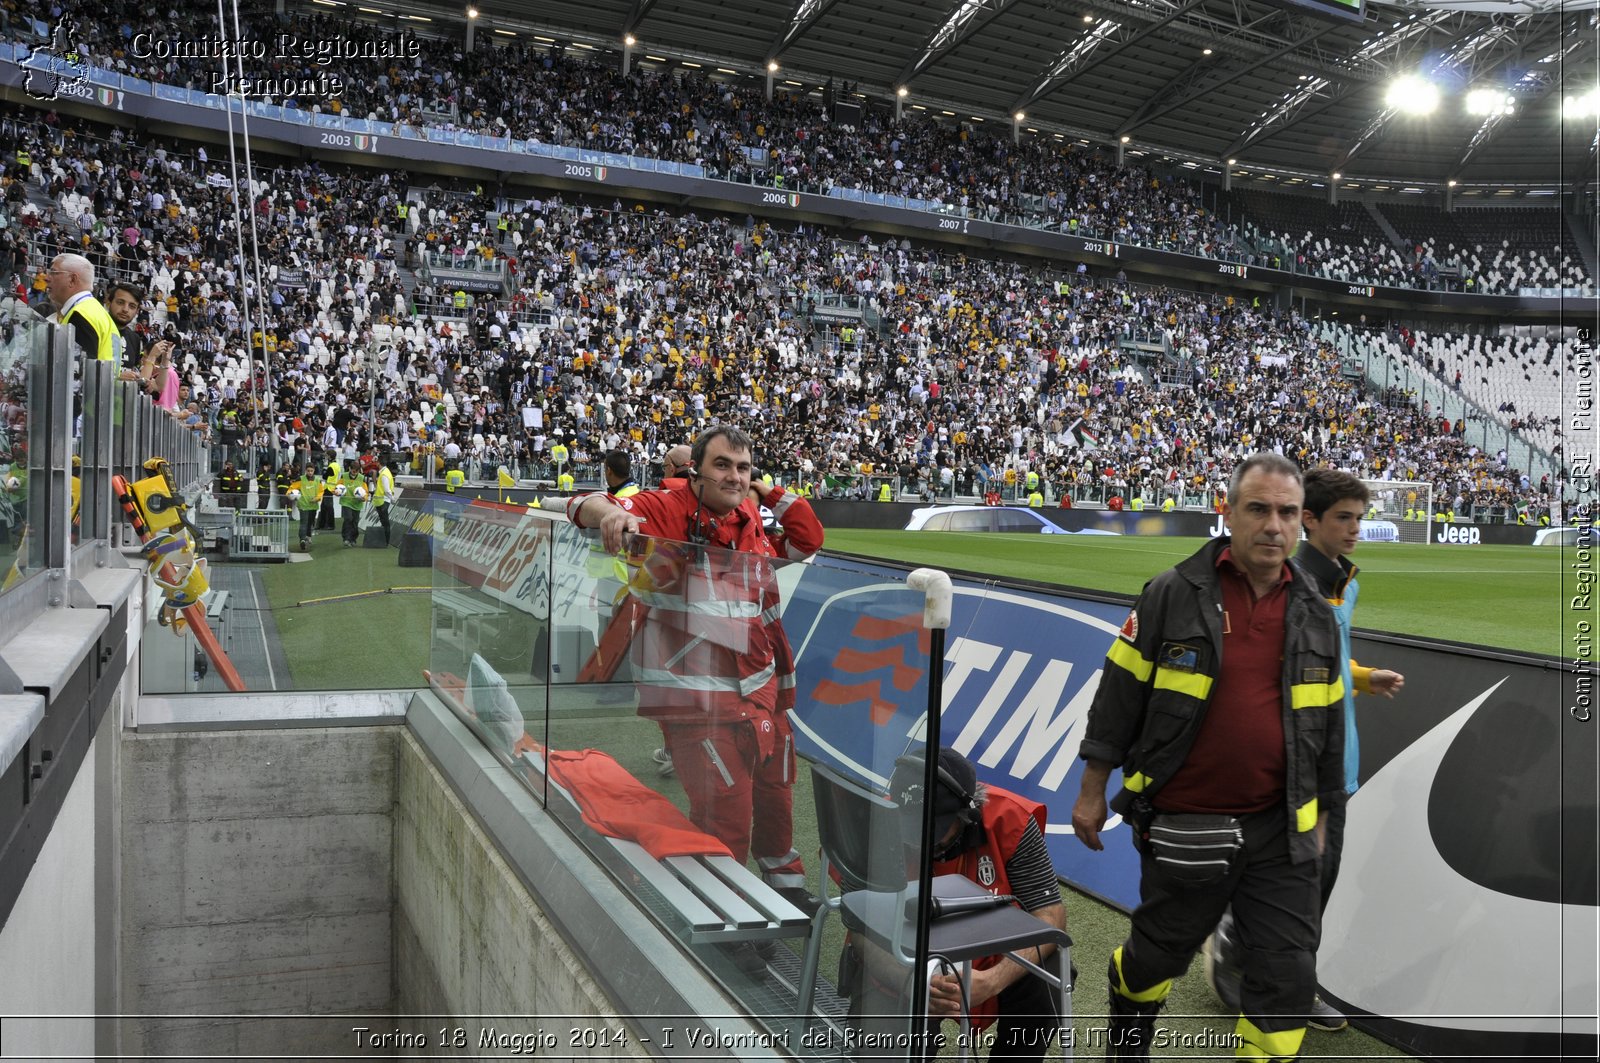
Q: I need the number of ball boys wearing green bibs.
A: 2